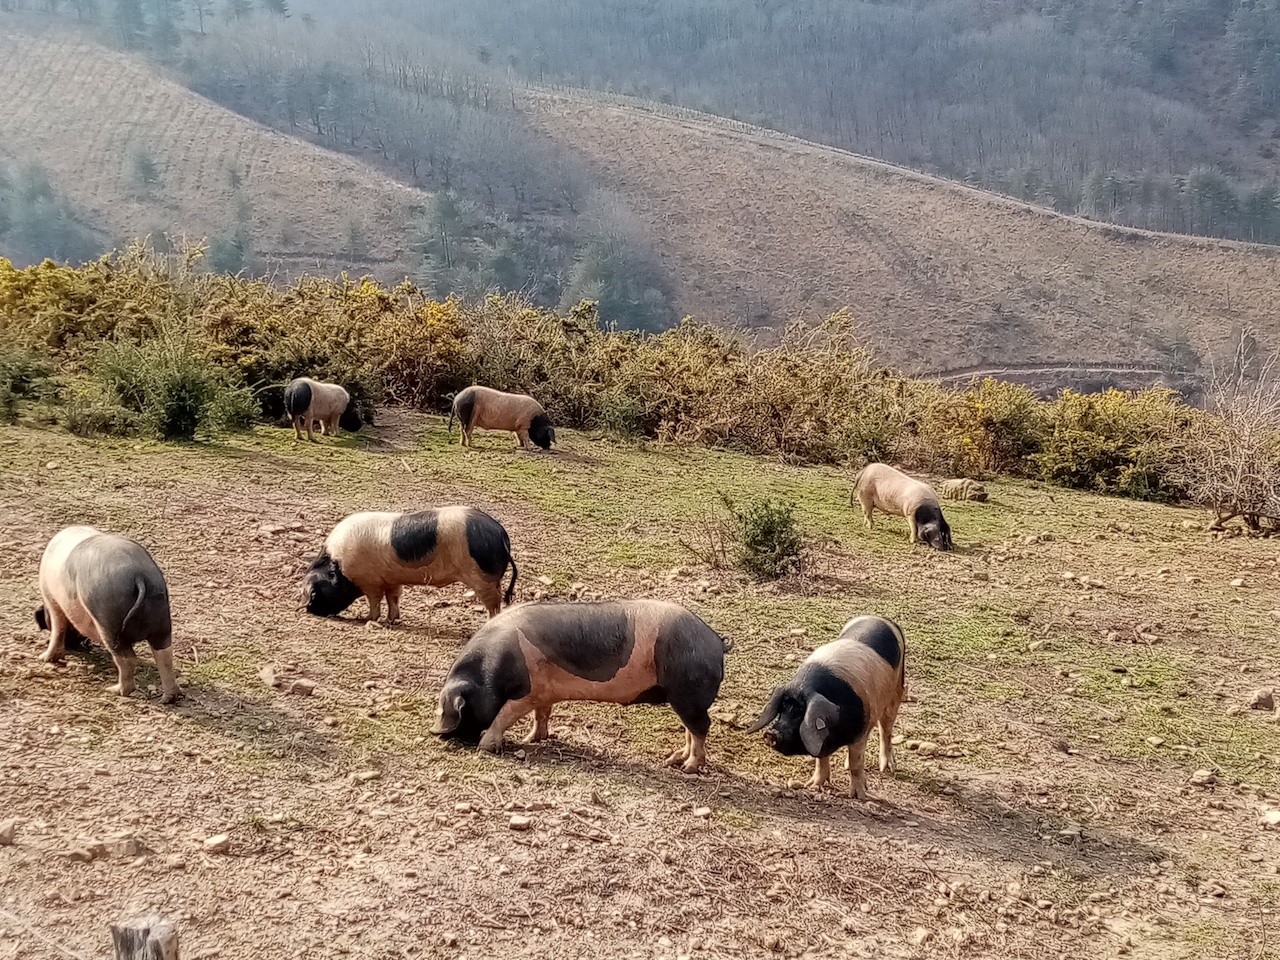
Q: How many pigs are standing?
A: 7